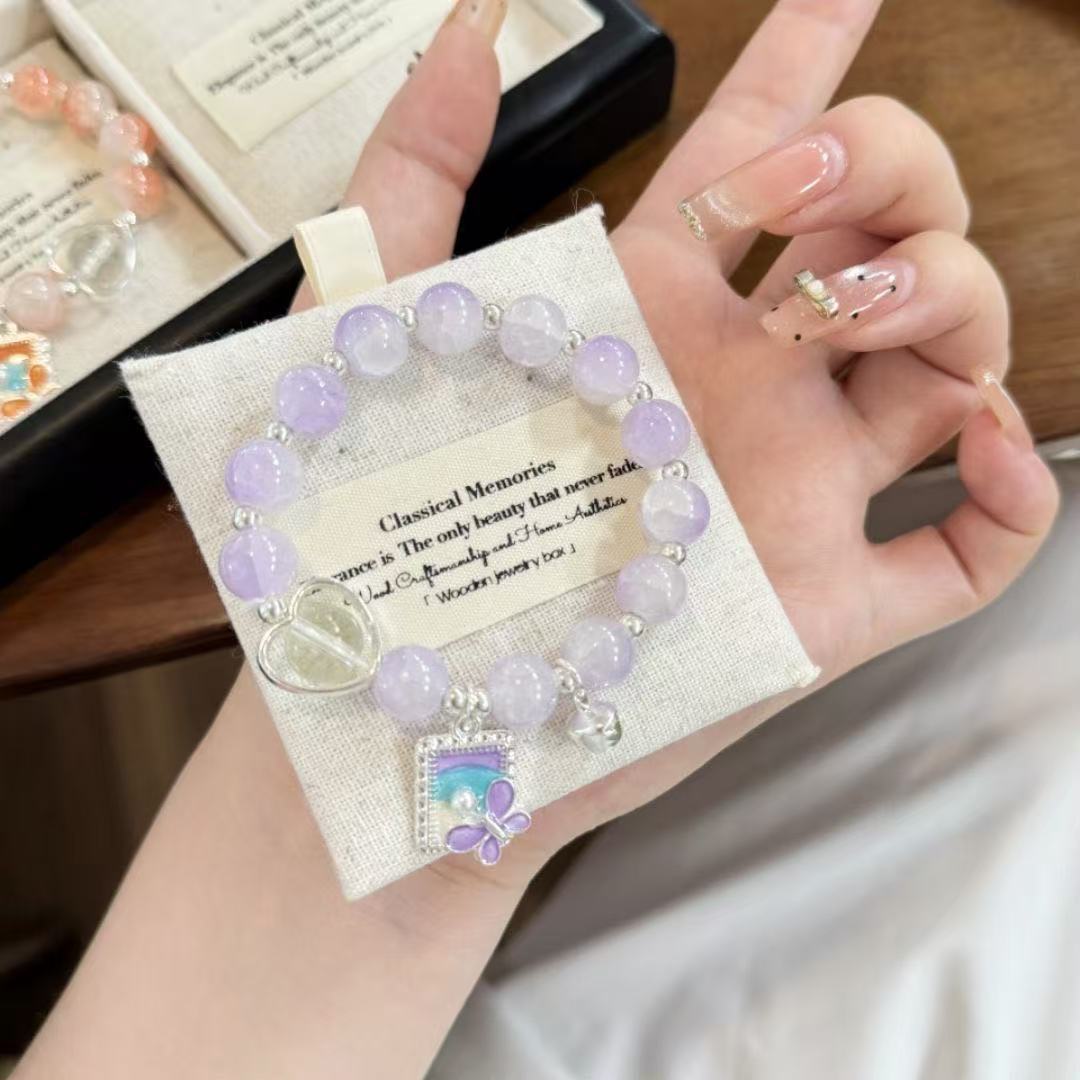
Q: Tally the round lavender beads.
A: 13